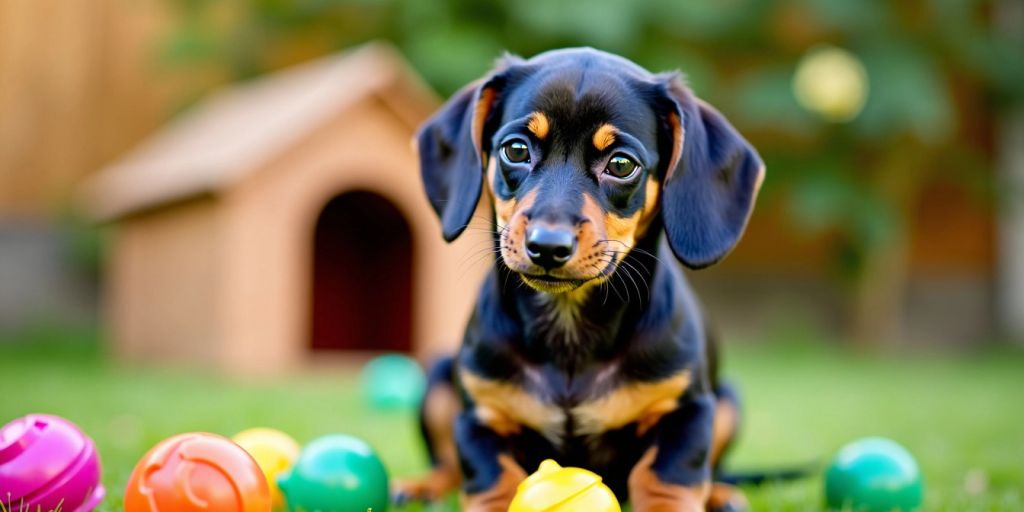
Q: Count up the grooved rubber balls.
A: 3